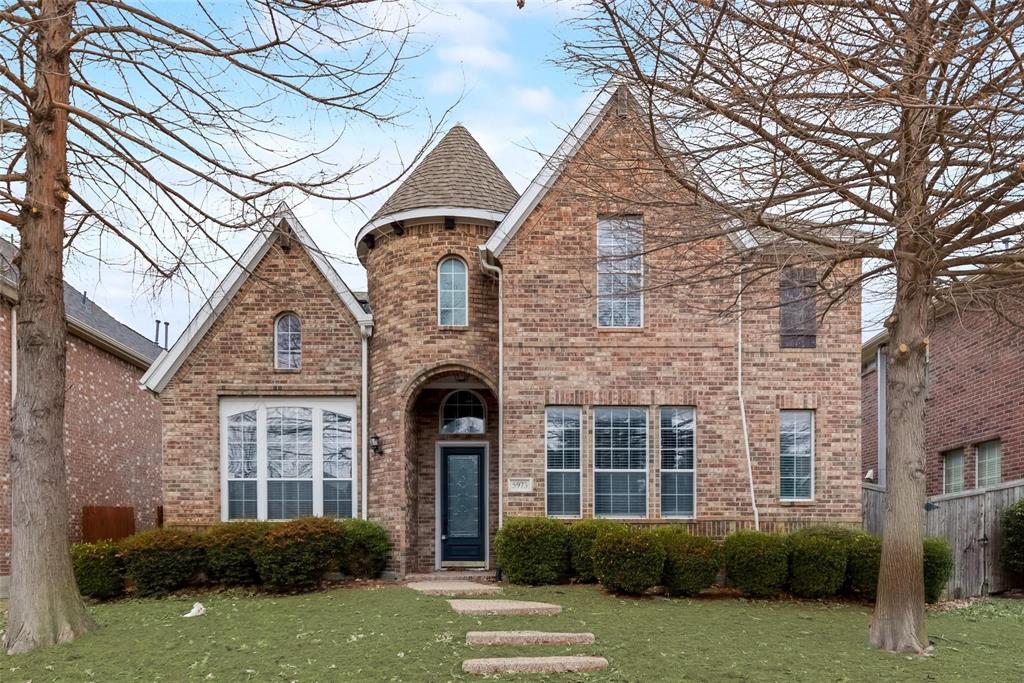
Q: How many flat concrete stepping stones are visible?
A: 4